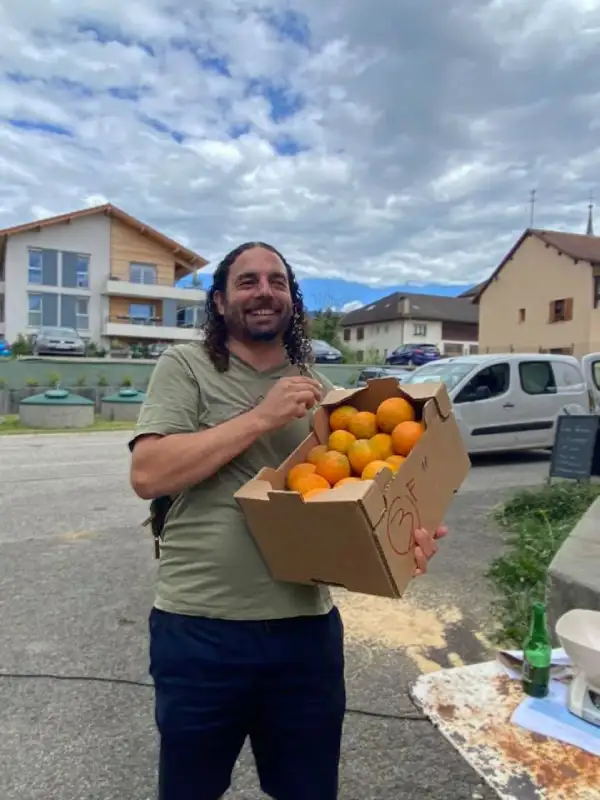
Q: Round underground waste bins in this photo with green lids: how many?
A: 2